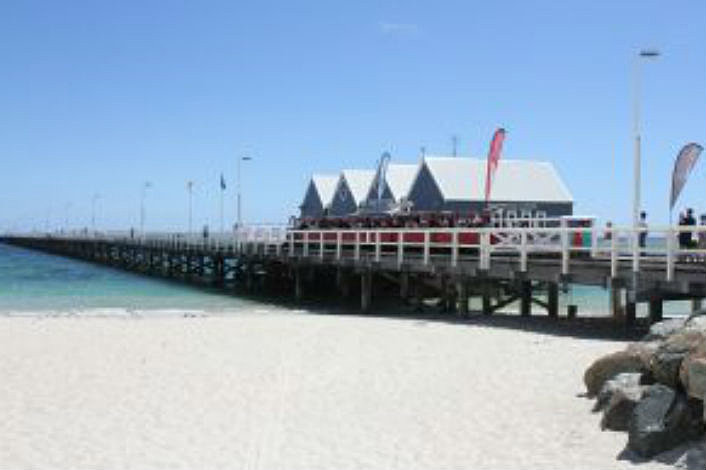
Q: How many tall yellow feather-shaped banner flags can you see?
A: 0